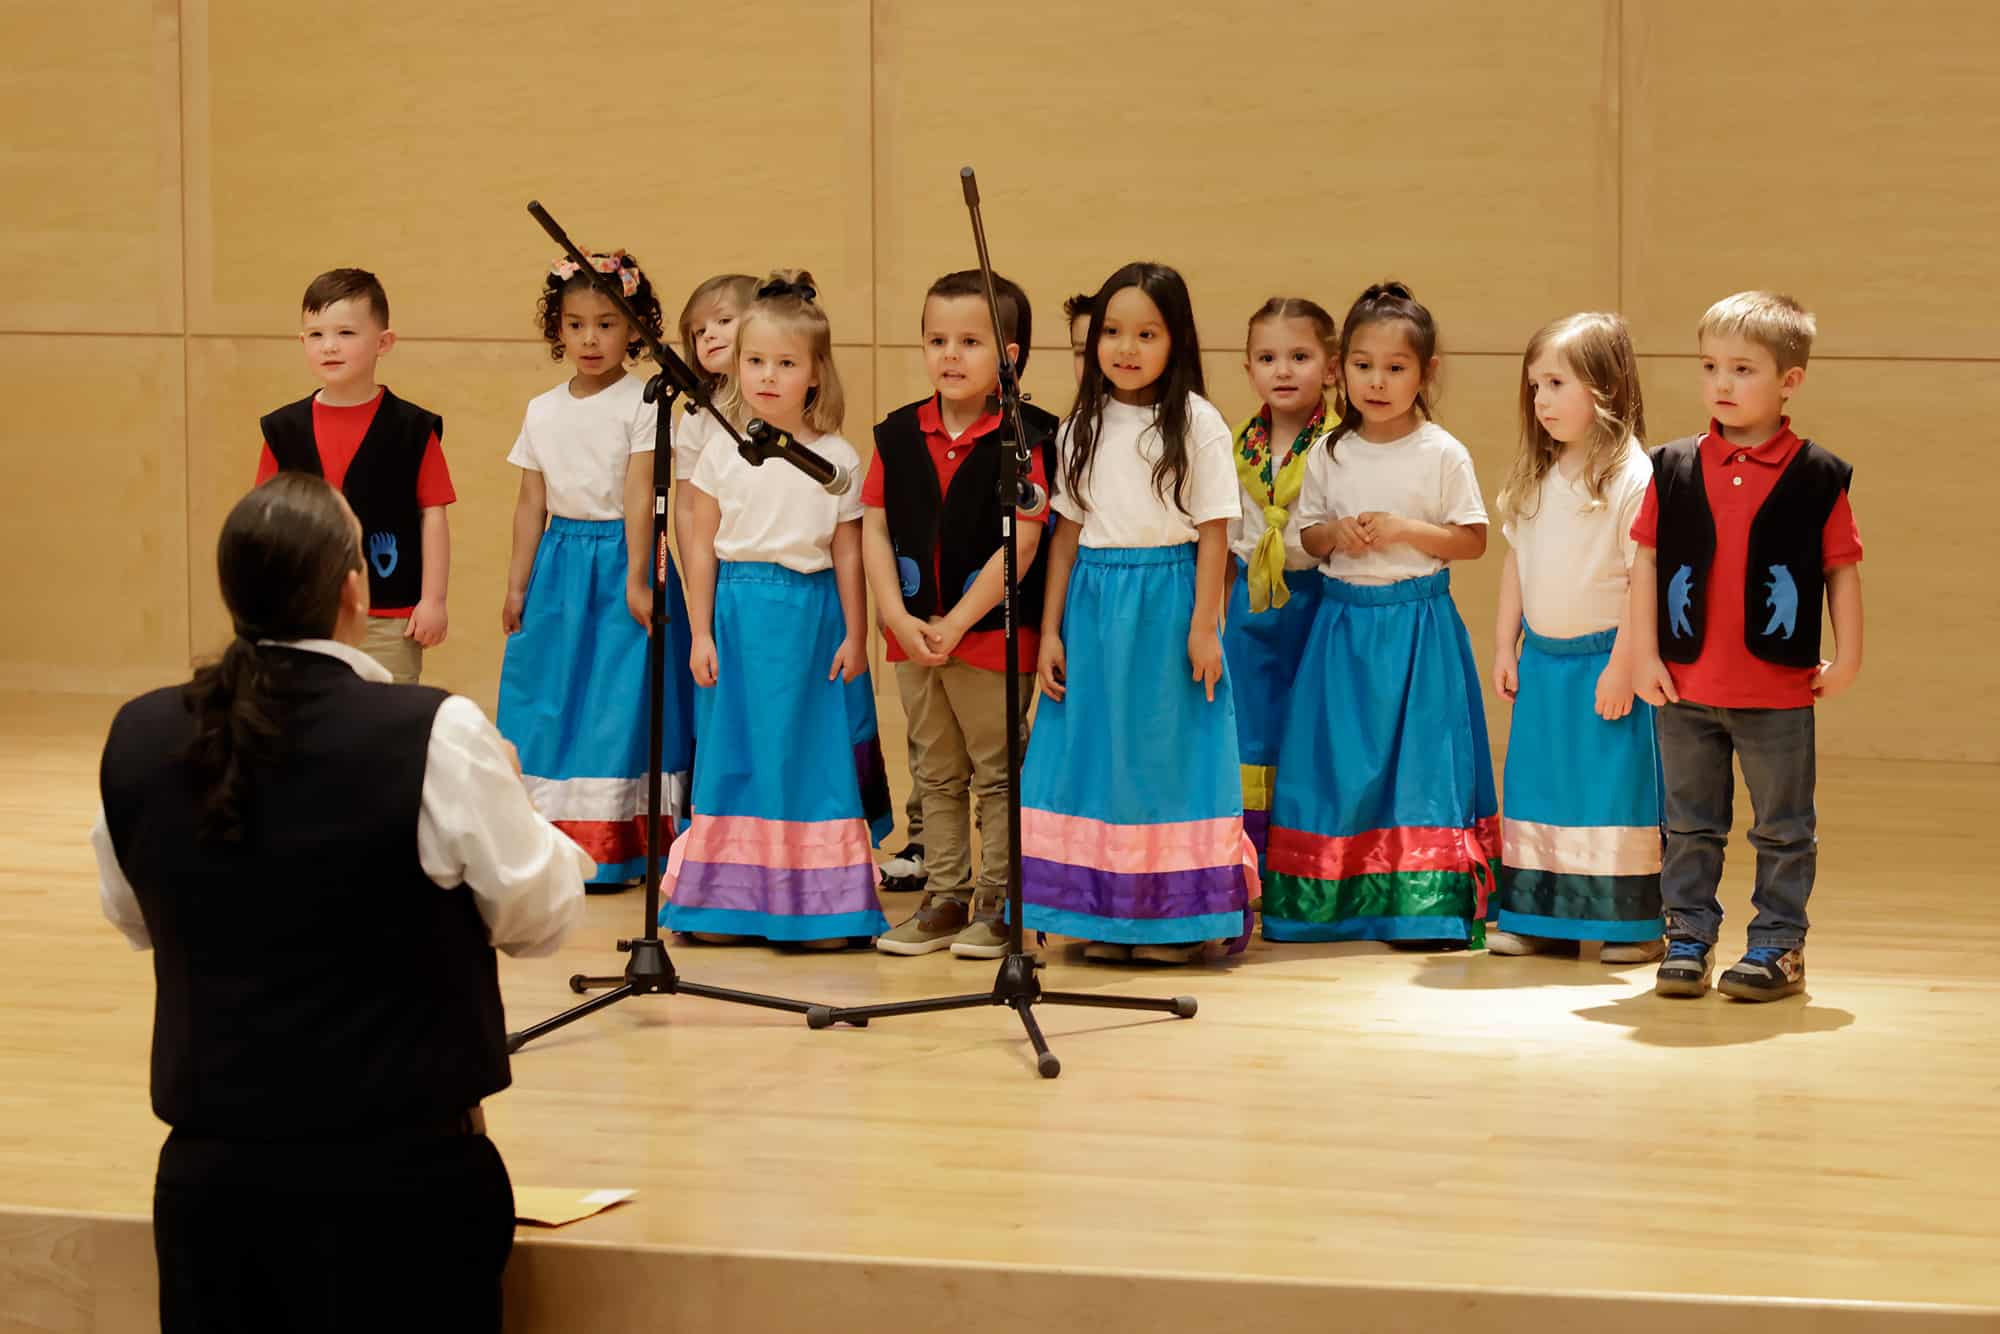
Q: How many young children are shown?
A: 11